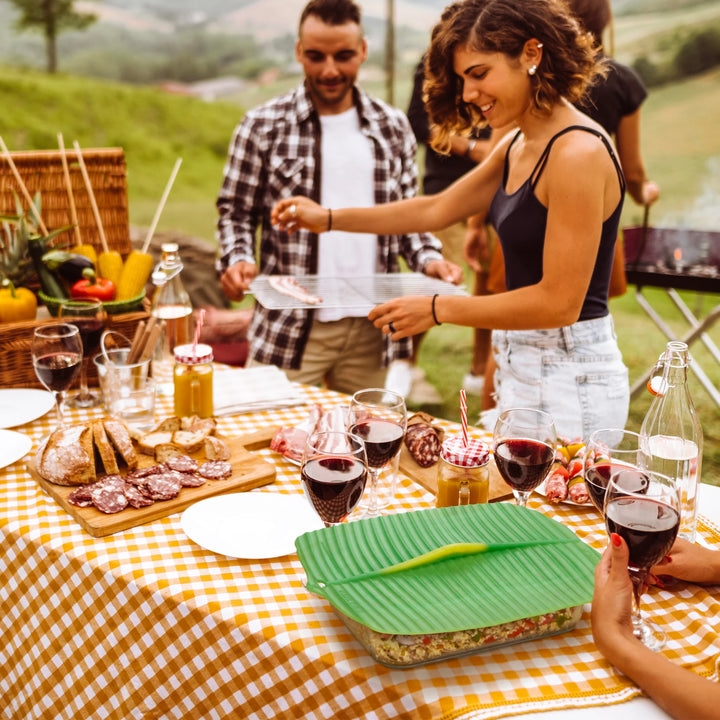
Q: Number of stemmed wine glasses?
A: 7